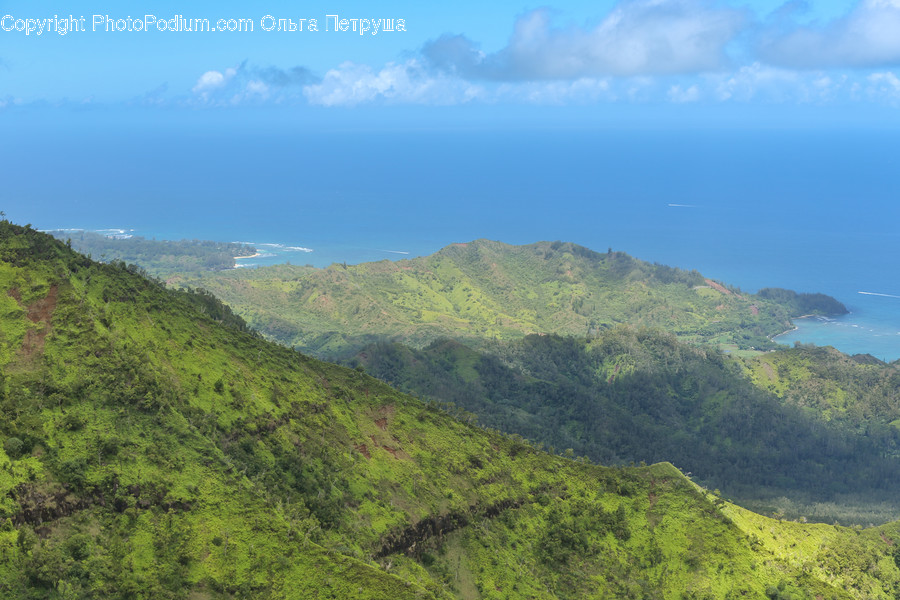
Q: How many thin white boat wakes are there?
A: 3